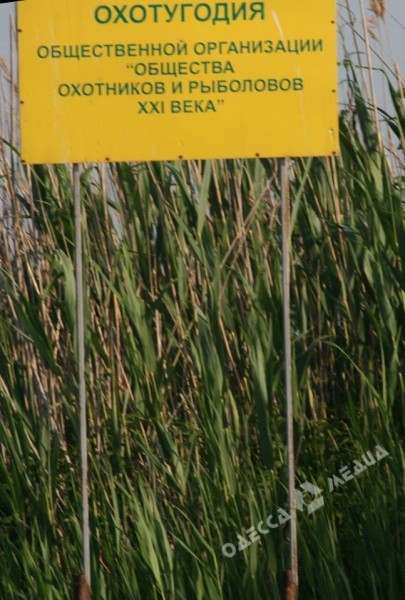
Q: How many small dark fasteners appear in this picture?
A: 9